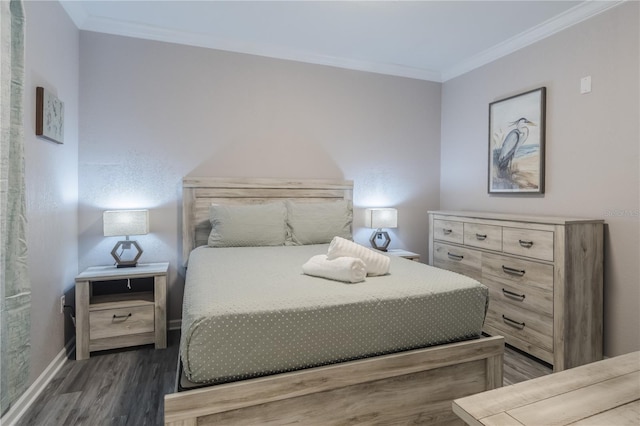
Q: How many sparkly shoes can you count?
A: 0